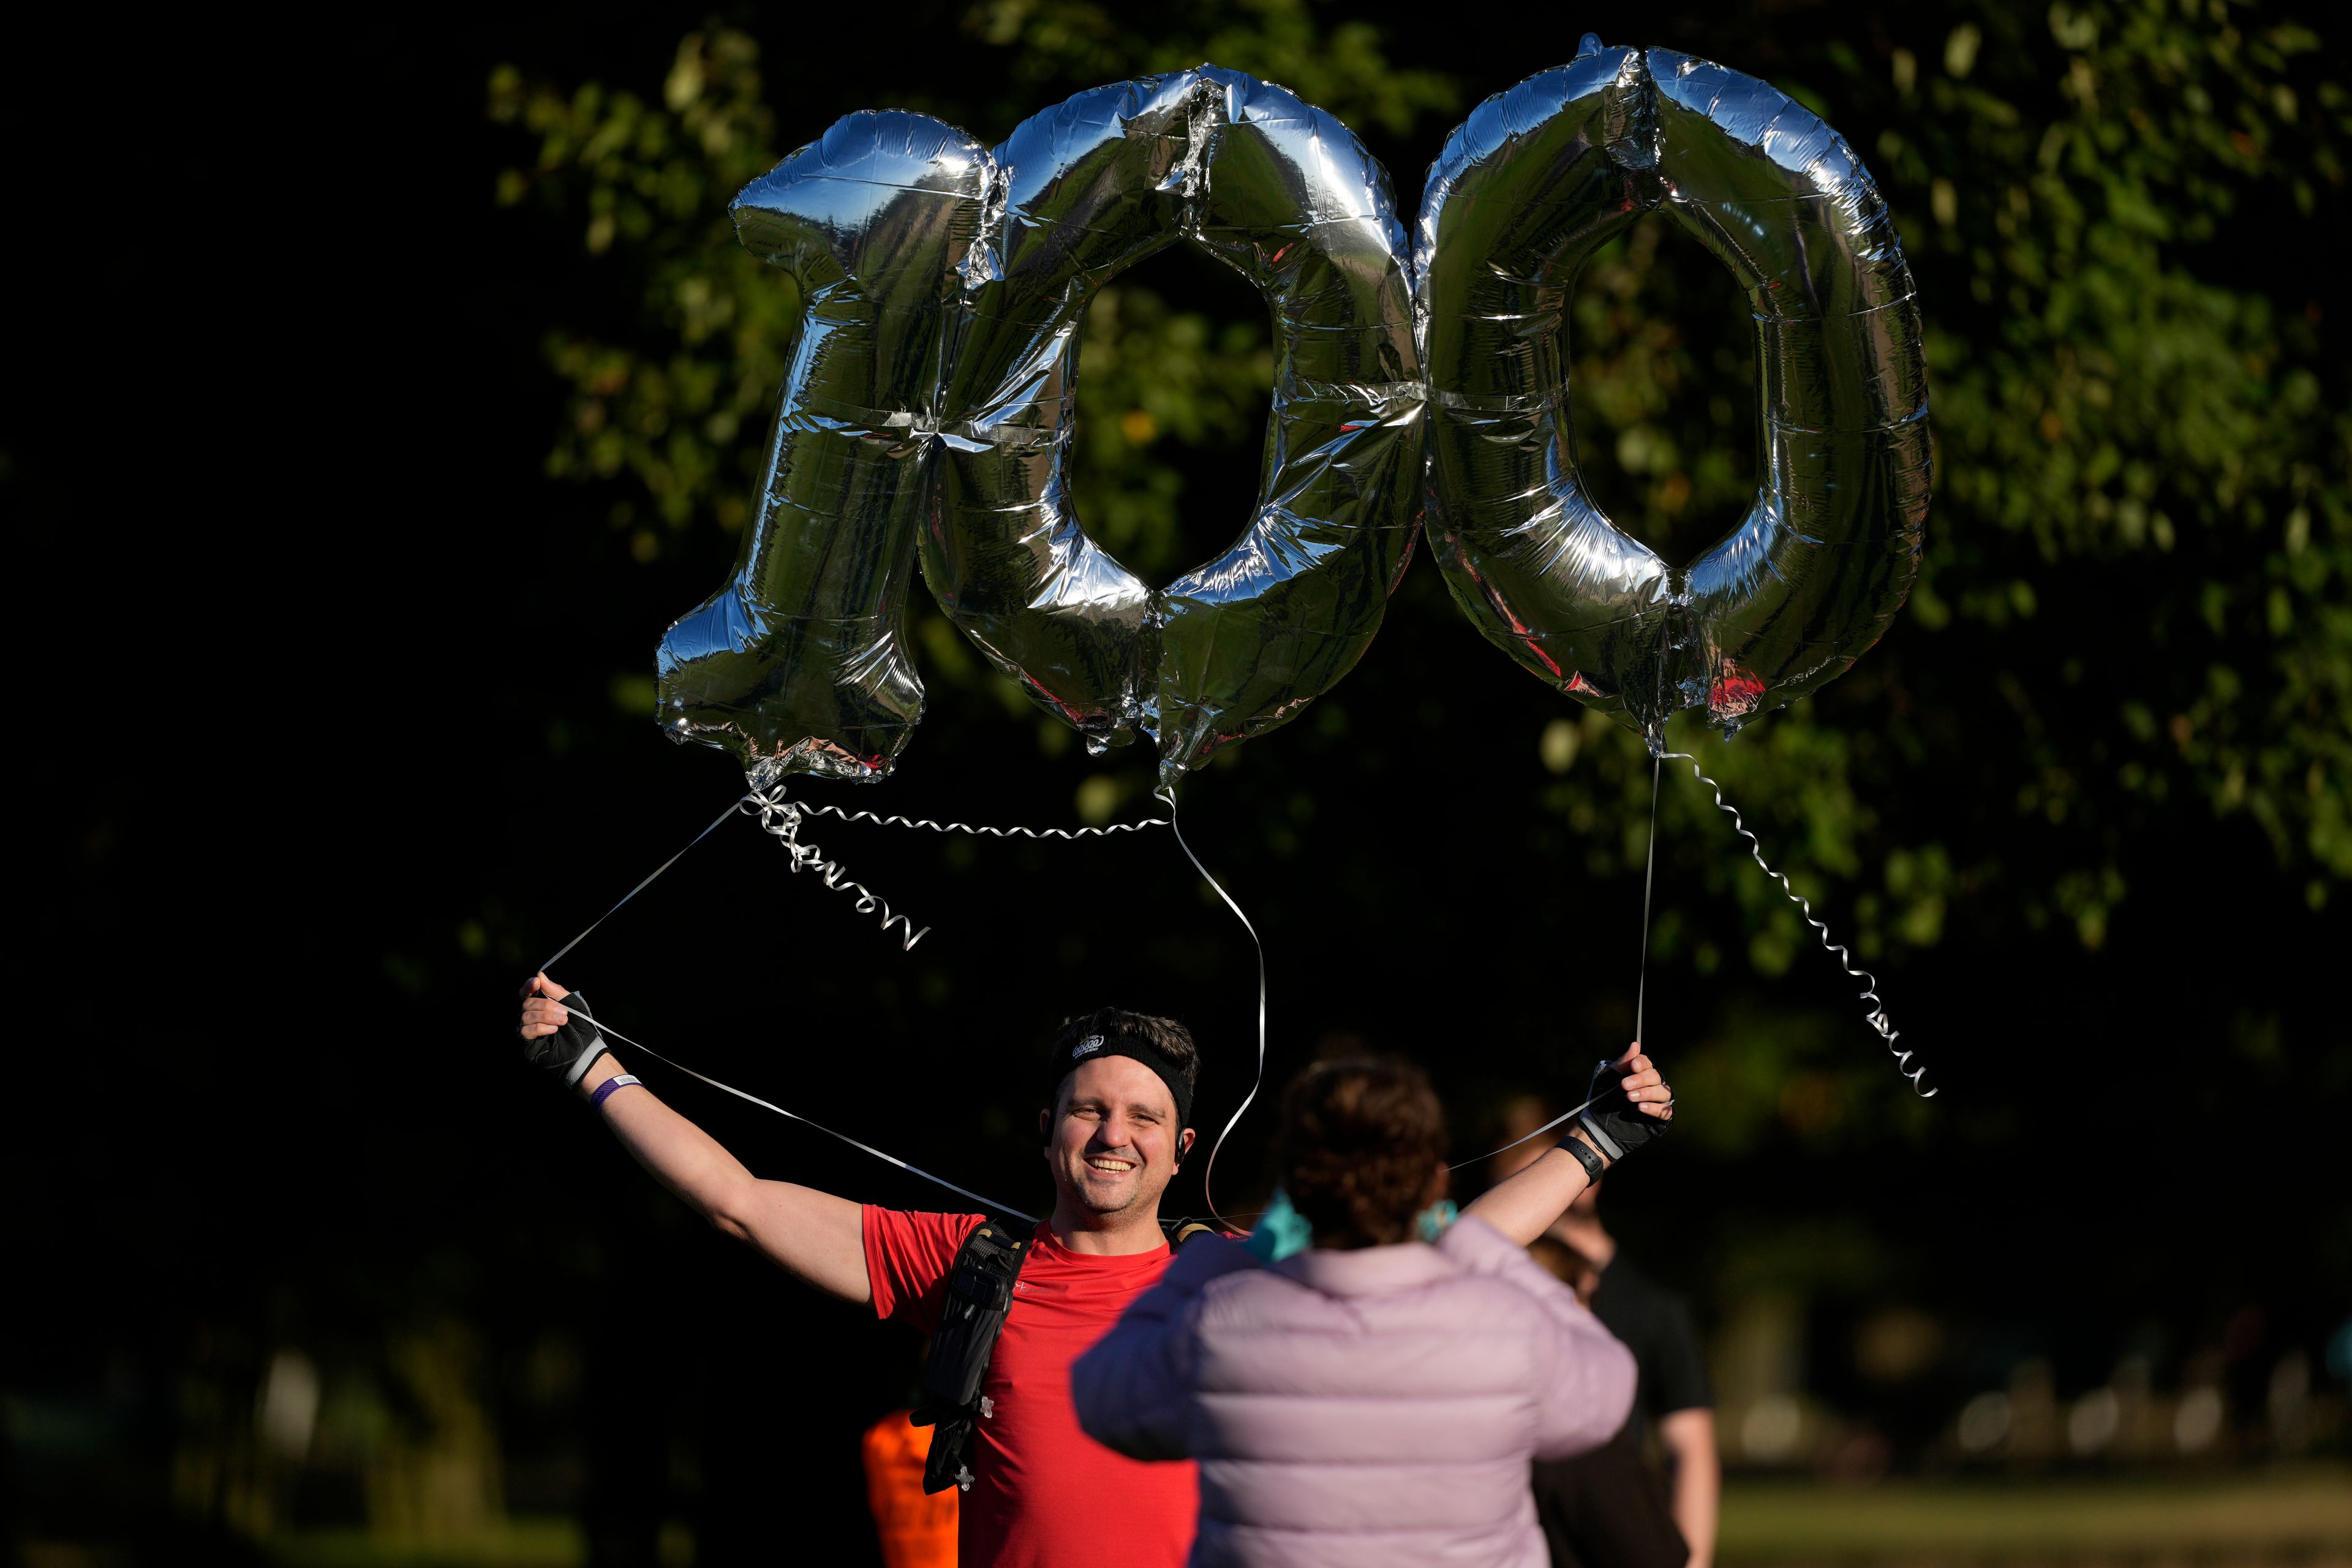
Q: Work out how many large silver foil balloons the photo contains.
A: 3